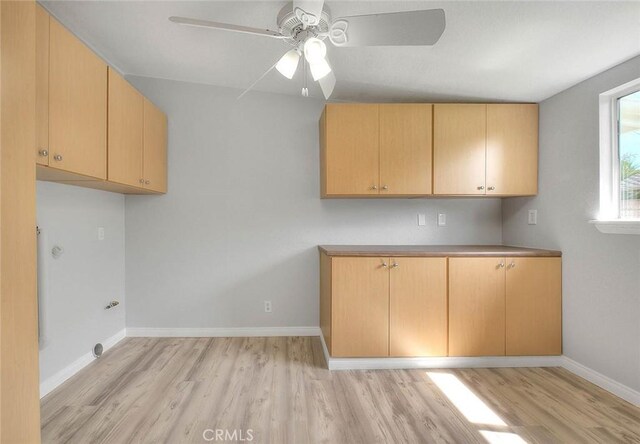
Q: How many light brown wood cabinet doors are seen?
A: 12